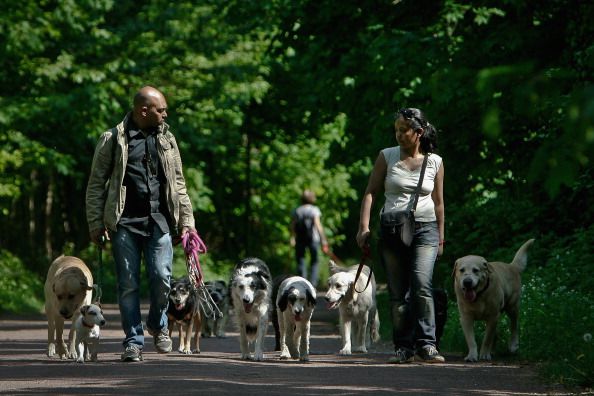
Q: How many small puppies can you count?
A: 1